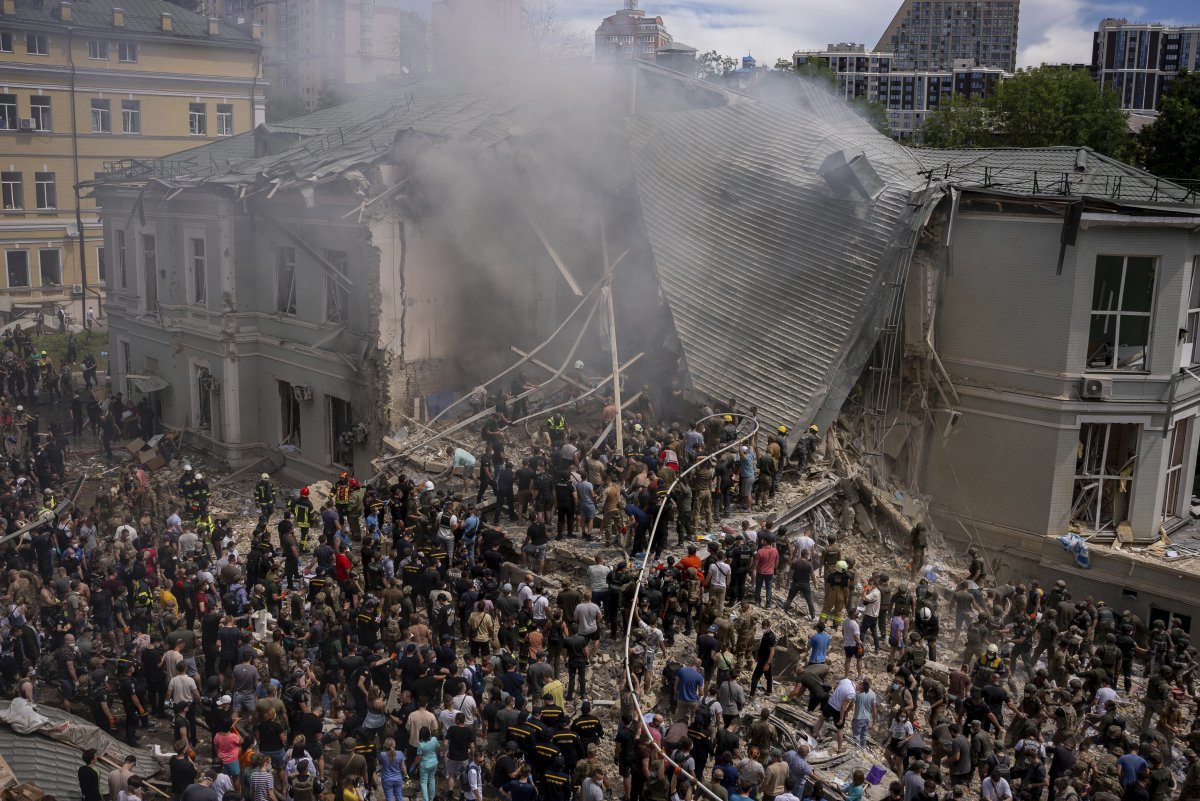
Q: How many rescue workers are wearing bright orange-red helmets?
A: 3